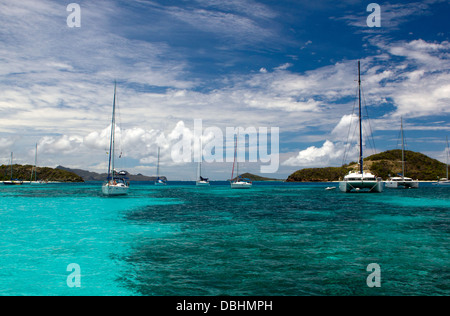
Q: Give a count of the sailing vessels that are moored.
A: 9